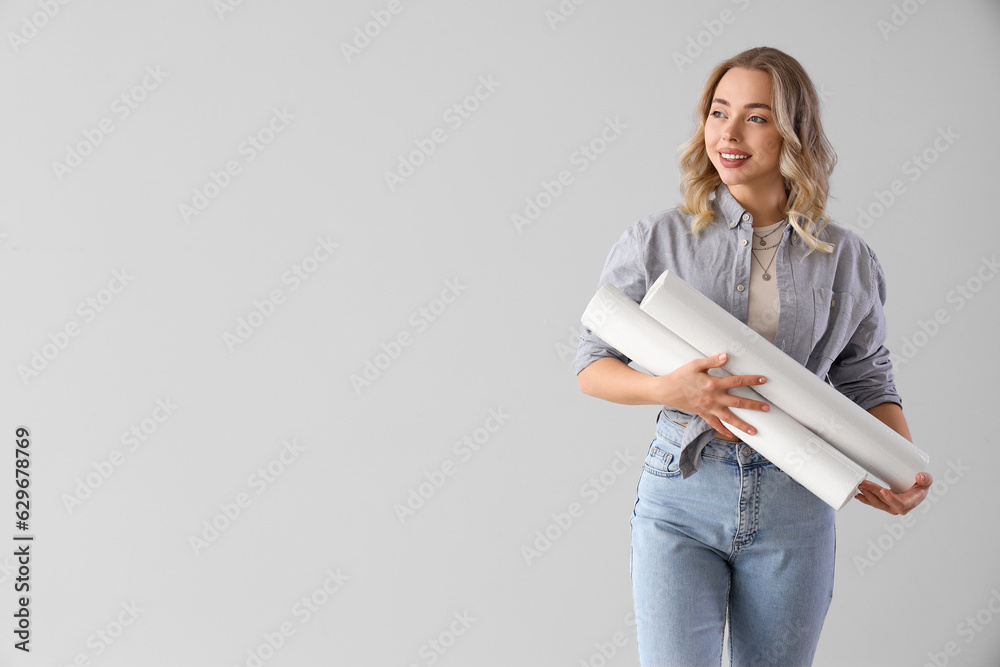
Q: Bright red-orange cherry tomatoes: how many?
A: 0